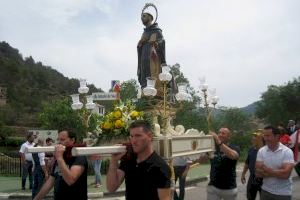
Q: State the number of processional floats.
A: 1